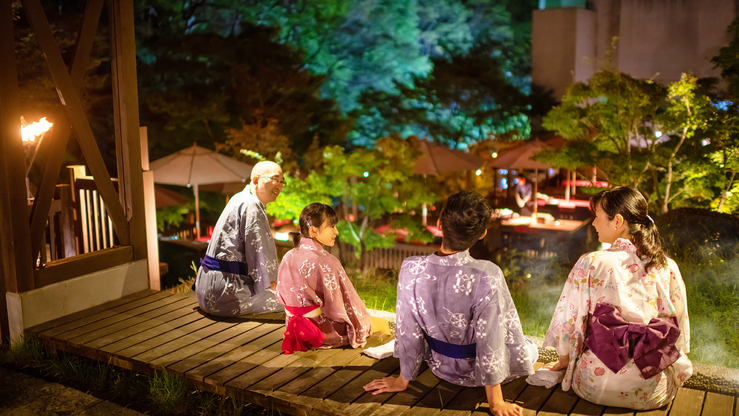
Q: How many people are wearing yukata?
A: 4